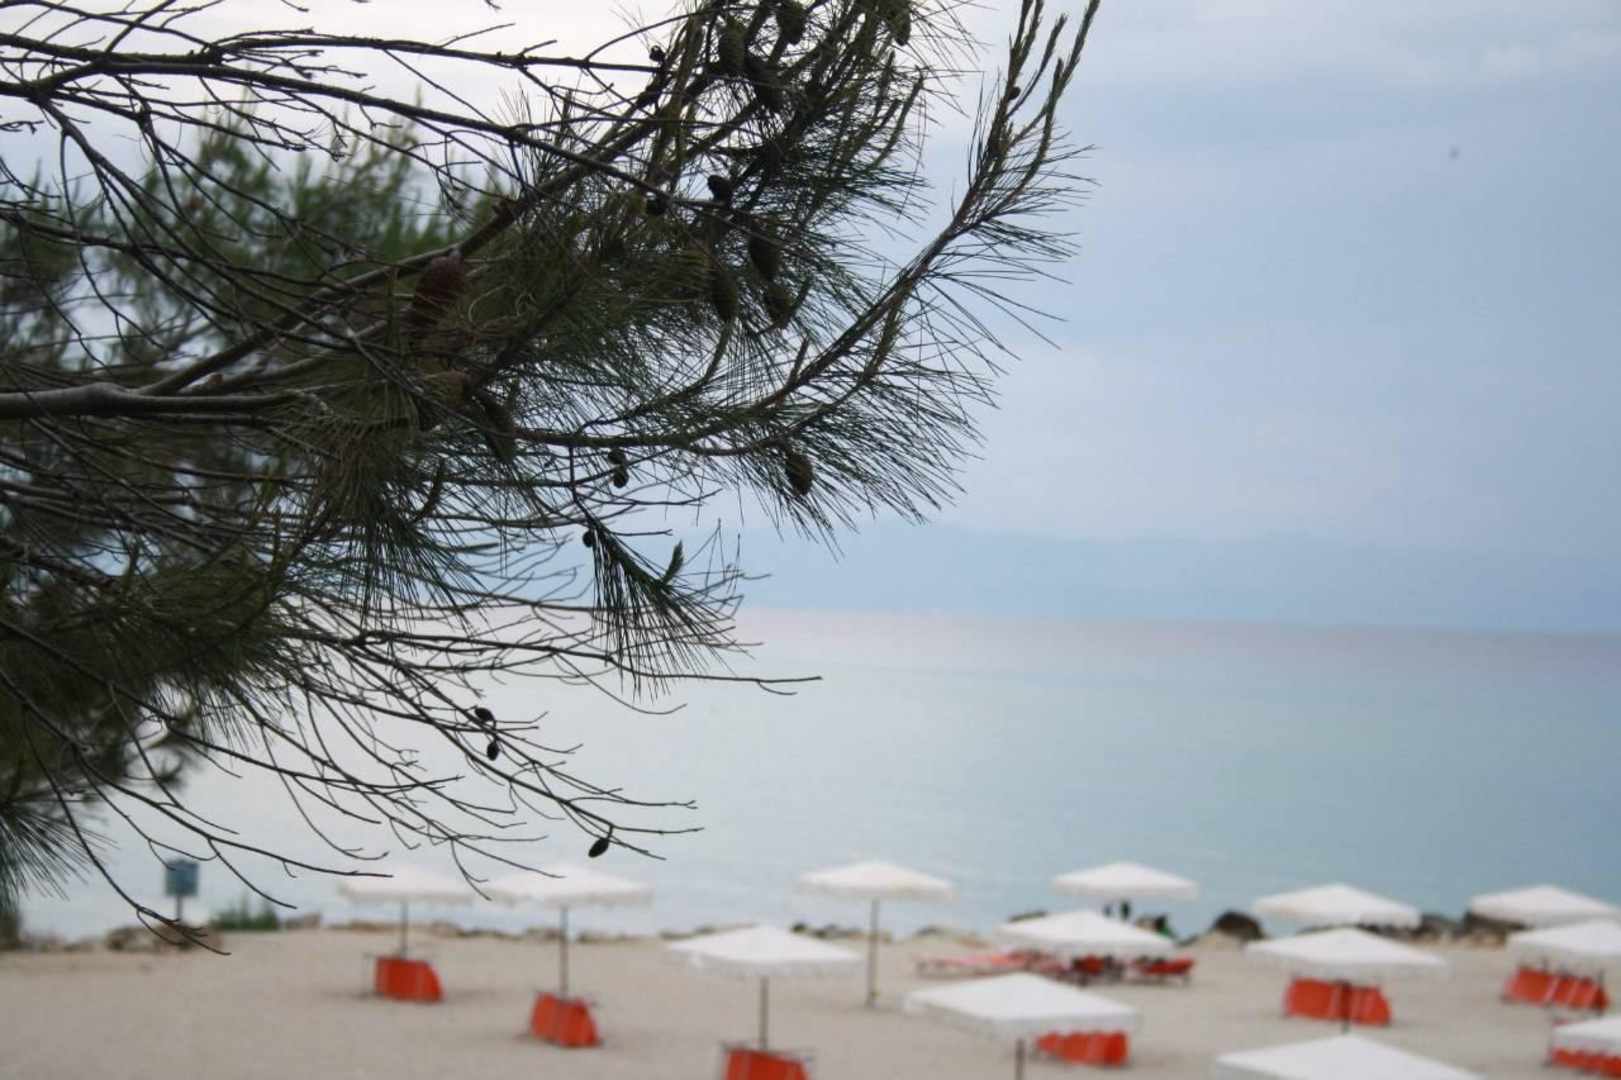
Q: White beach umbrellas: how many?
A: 13